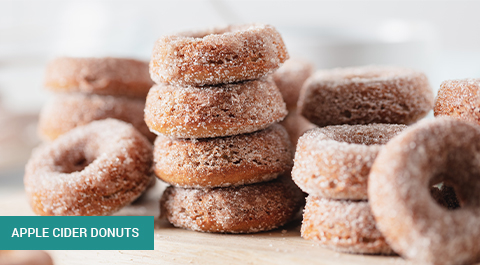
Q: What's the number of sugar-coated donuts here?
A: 14